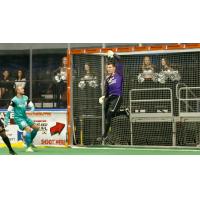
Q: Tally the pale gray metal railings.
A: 2